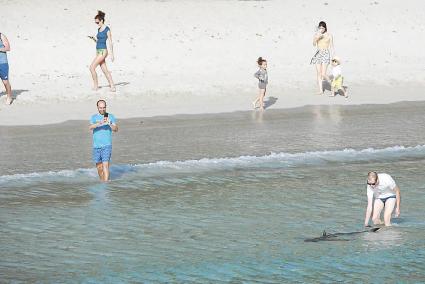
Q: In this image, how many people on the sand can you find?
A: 5